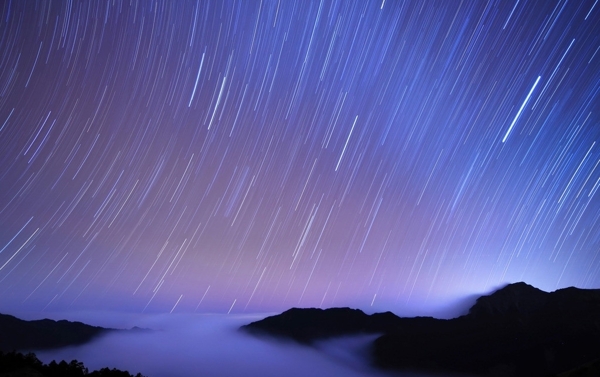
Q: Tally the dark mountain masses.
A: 2